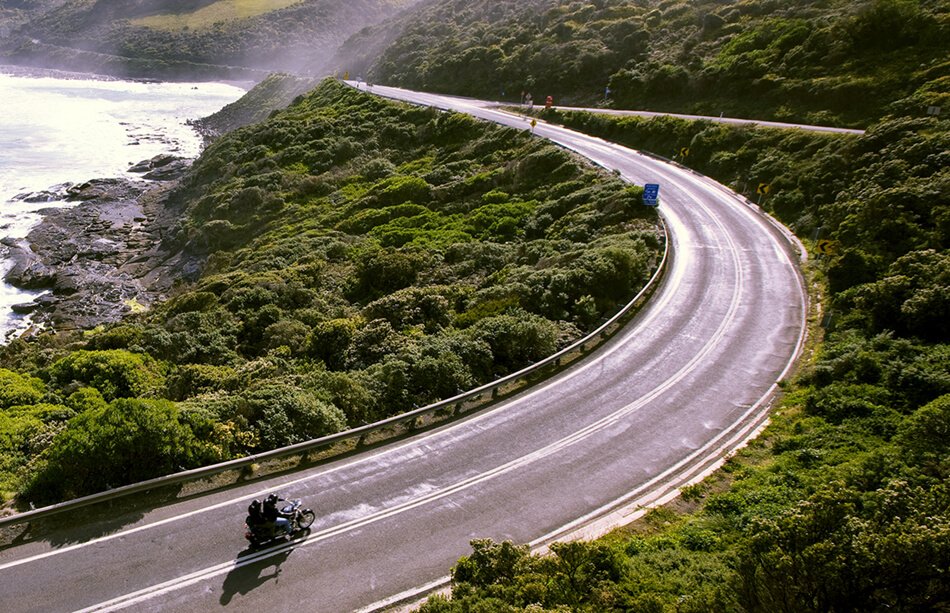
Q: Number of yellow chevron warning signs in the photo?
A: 3